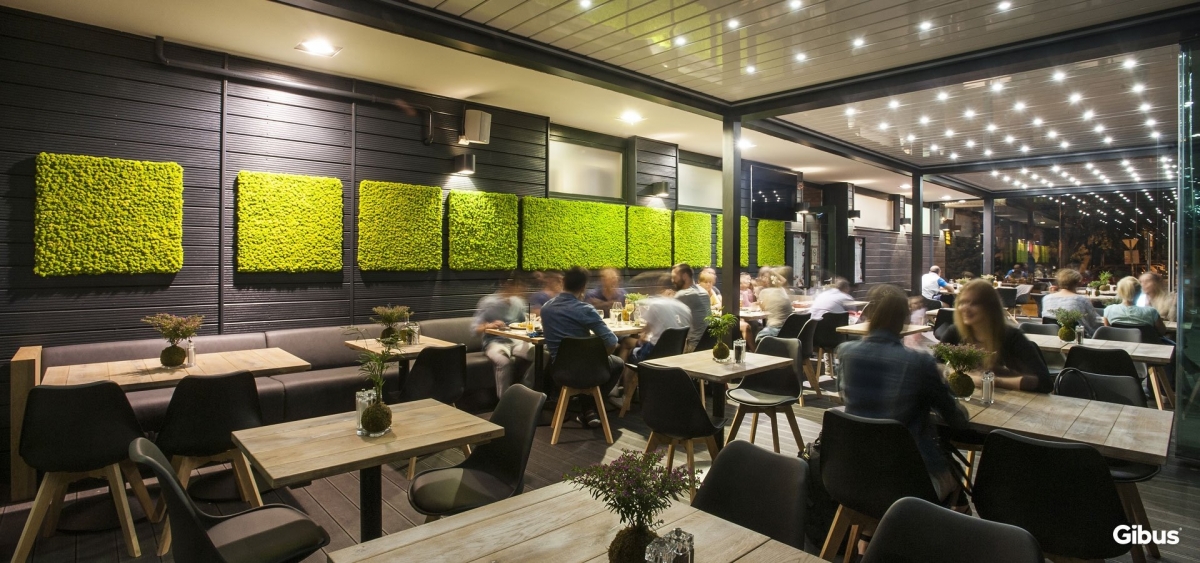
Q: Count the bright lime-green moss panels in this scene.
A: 9